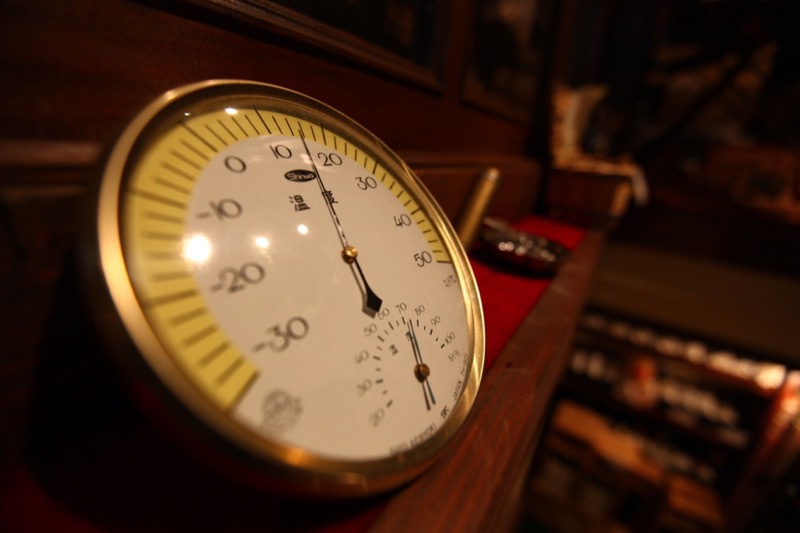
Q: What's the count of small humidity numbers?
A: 9